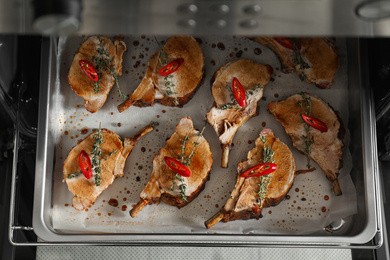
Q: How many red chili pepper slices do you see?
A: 8